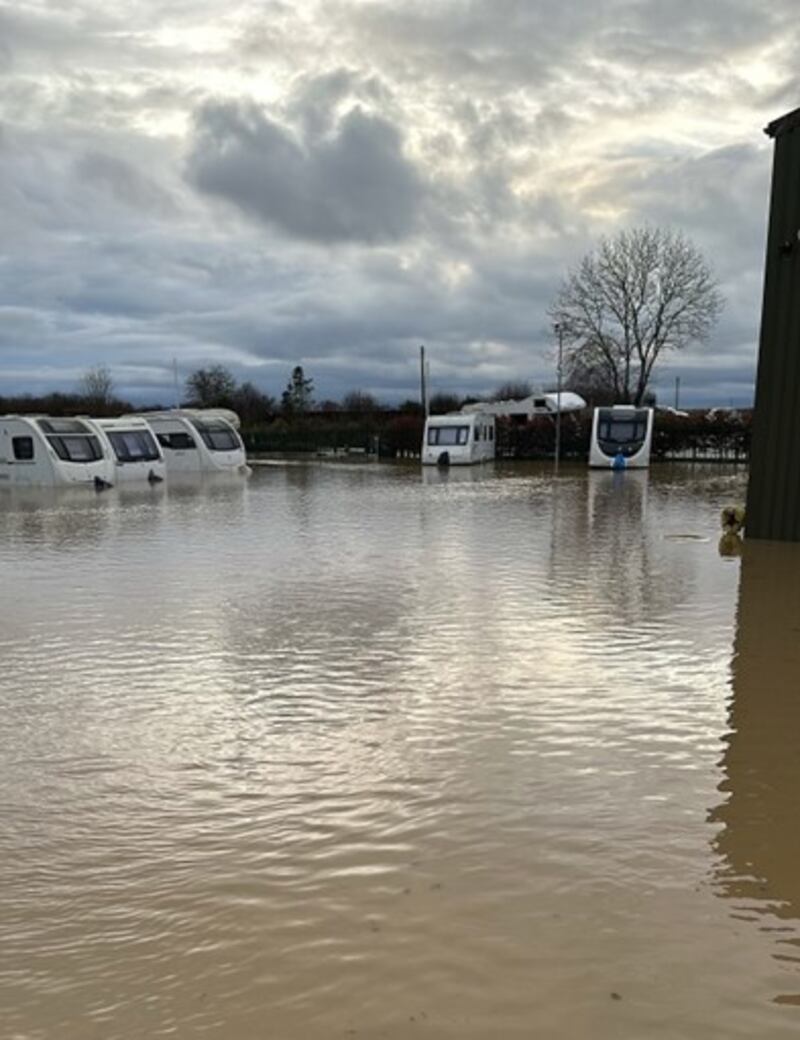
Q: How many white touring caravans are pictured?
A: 5